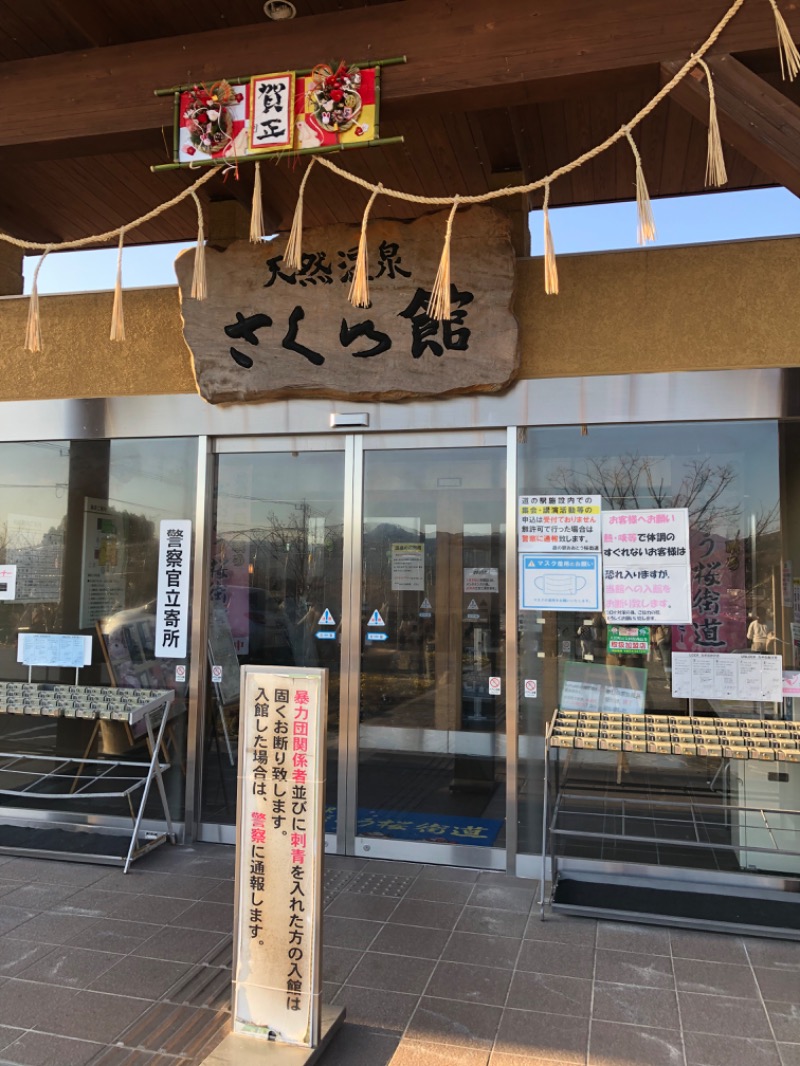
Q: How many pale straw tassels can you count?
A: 11